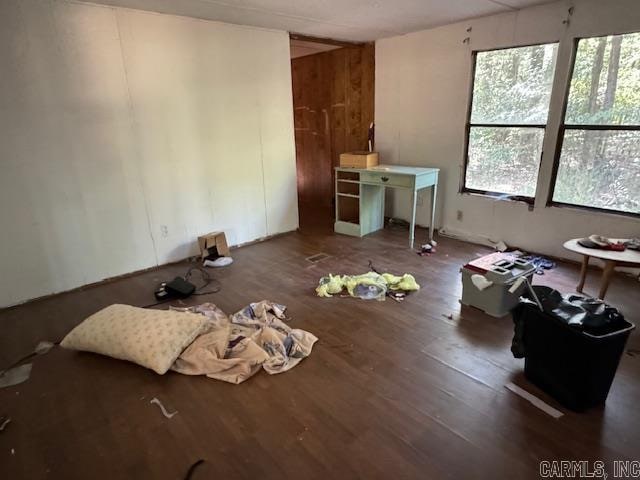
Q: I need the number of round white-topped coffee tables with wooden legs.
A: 1